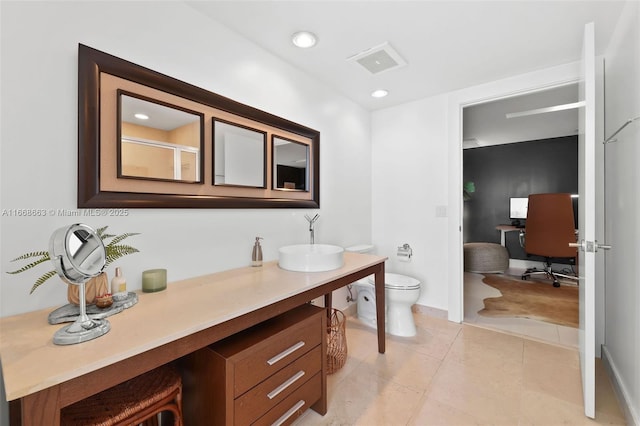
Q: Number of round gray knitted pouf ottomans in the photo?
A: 1